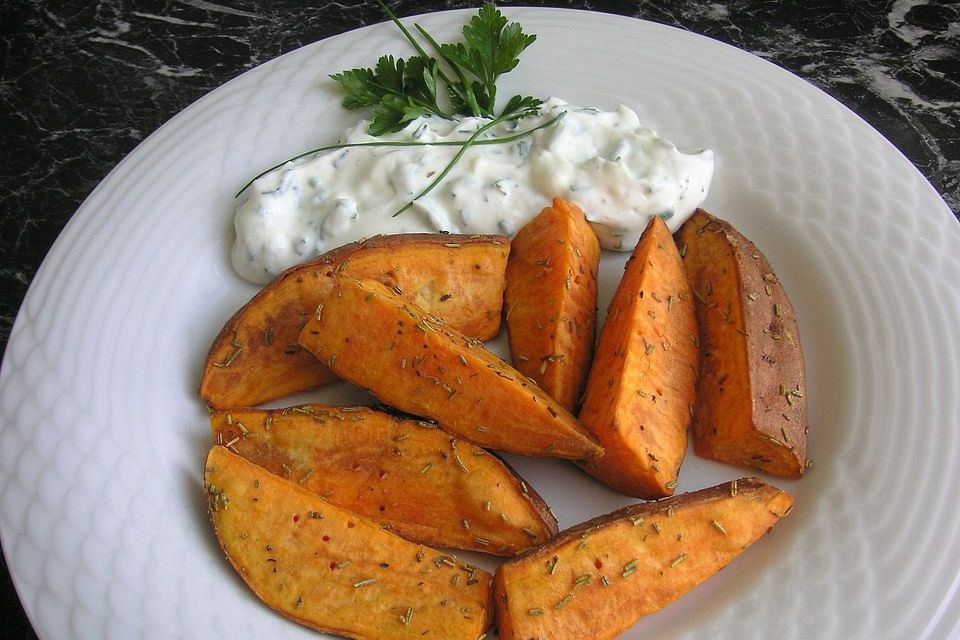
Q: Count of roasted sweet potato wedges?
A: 8